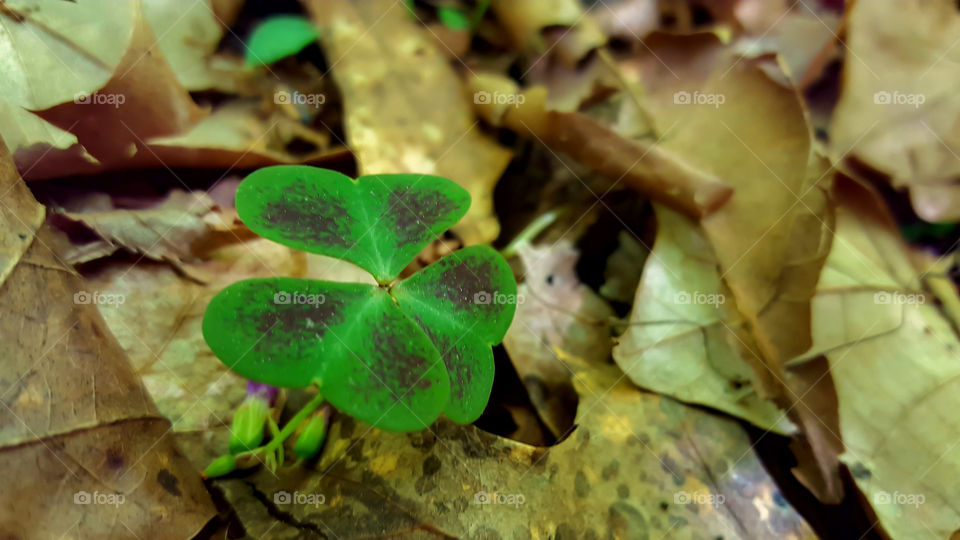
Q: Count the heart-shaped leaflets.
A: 3